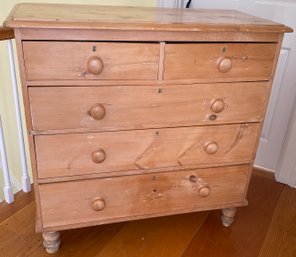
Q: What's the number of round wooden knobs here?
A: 8